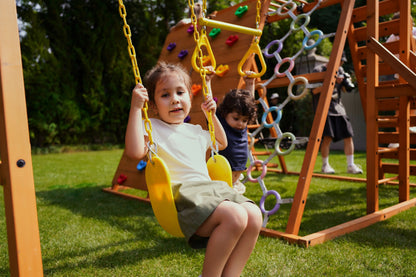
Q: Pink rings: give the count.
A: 2